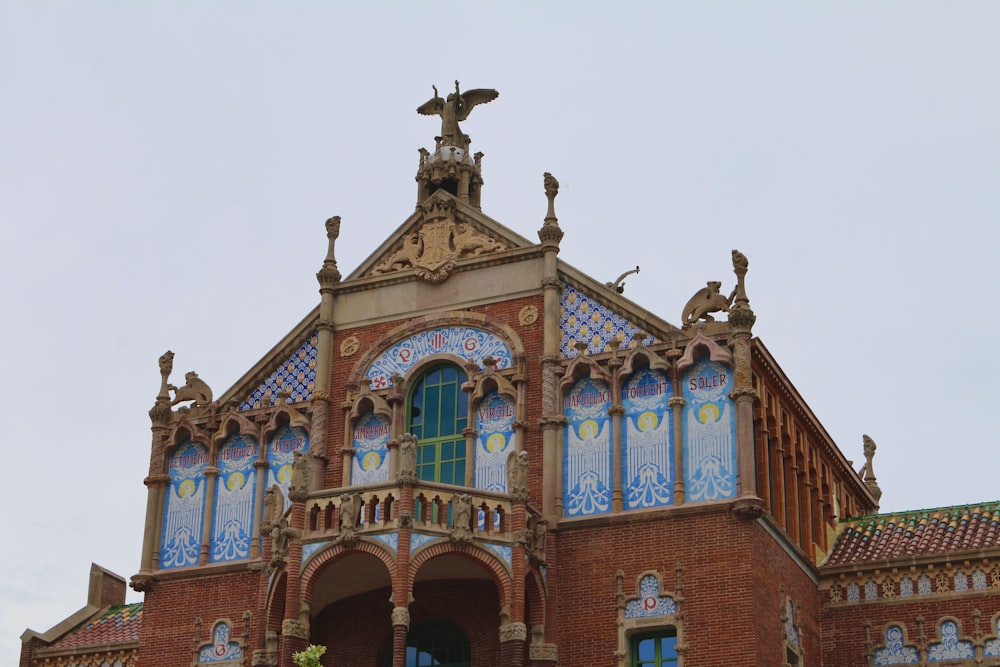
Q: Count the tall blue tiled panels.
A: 8